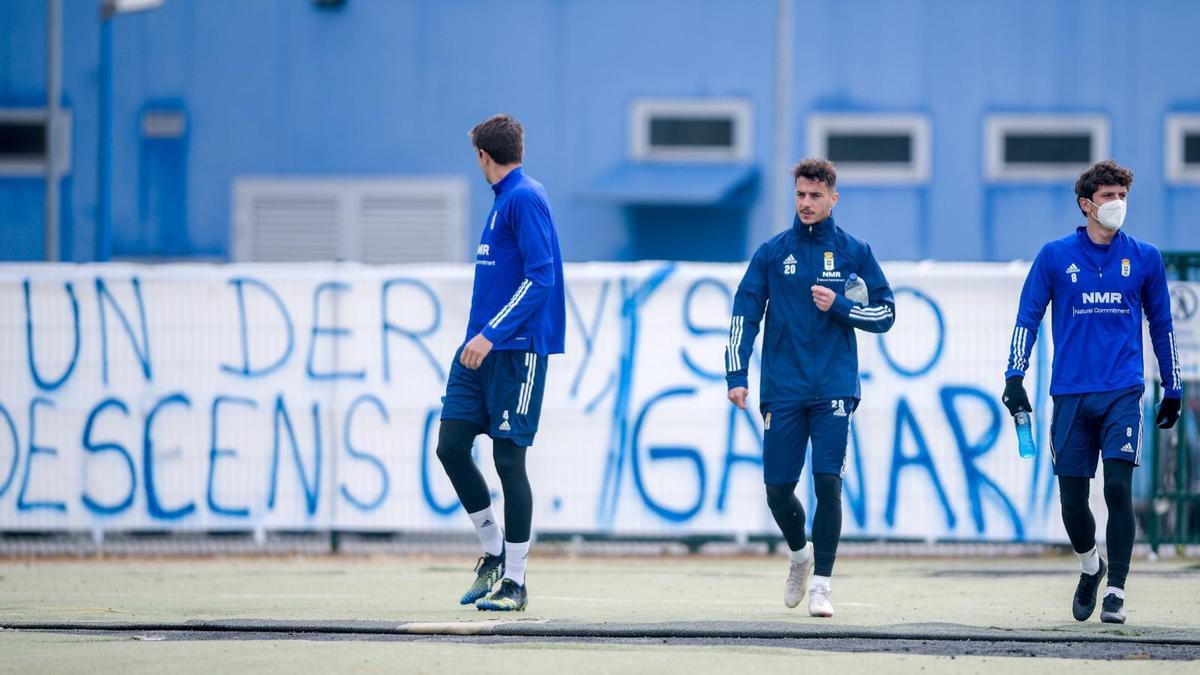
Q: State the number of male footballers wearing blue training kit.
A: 3